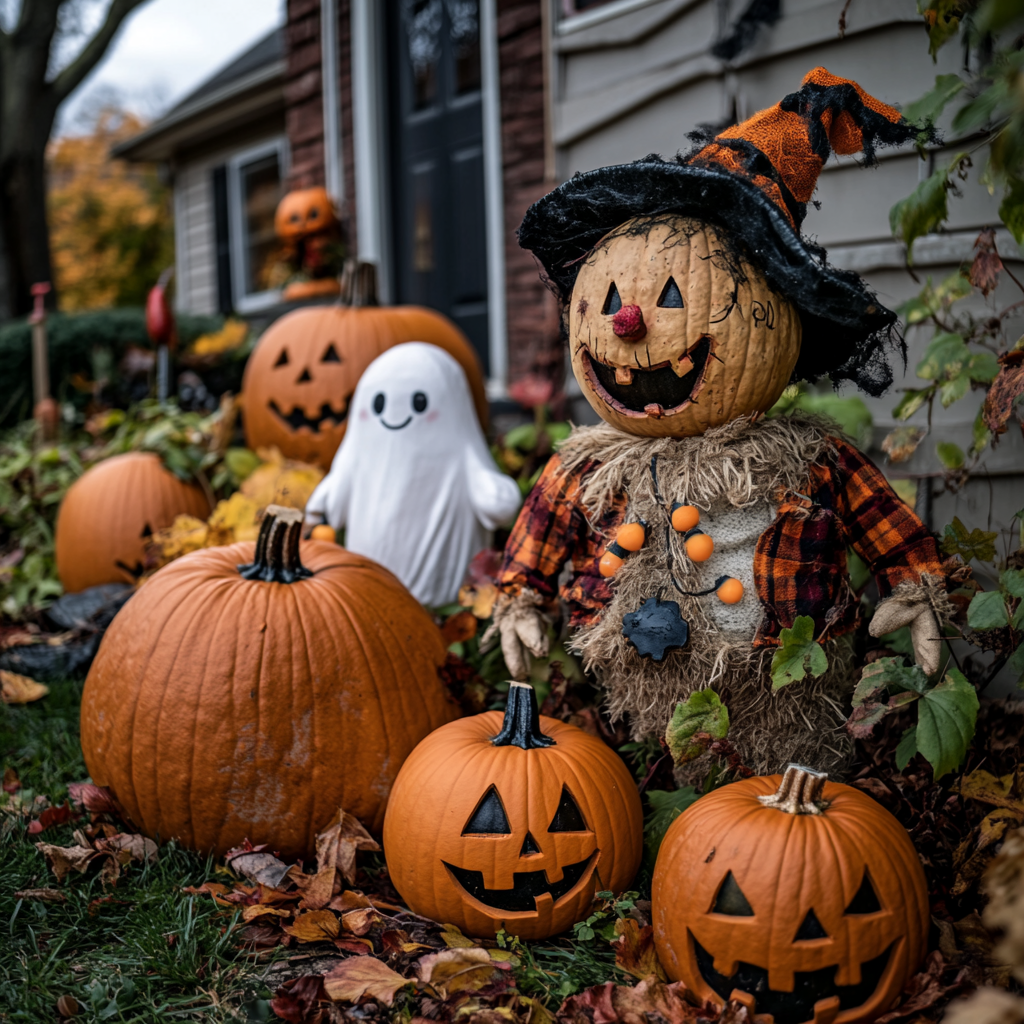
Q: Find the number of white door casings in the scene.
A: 1